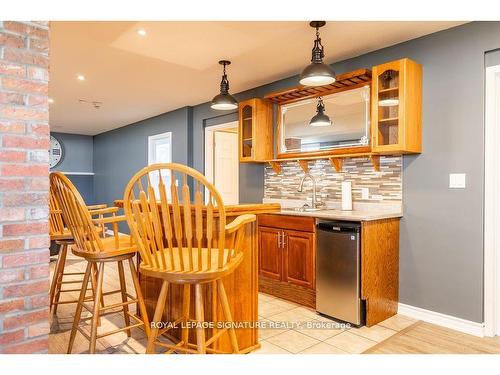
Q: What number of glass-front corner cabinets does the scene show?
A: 2